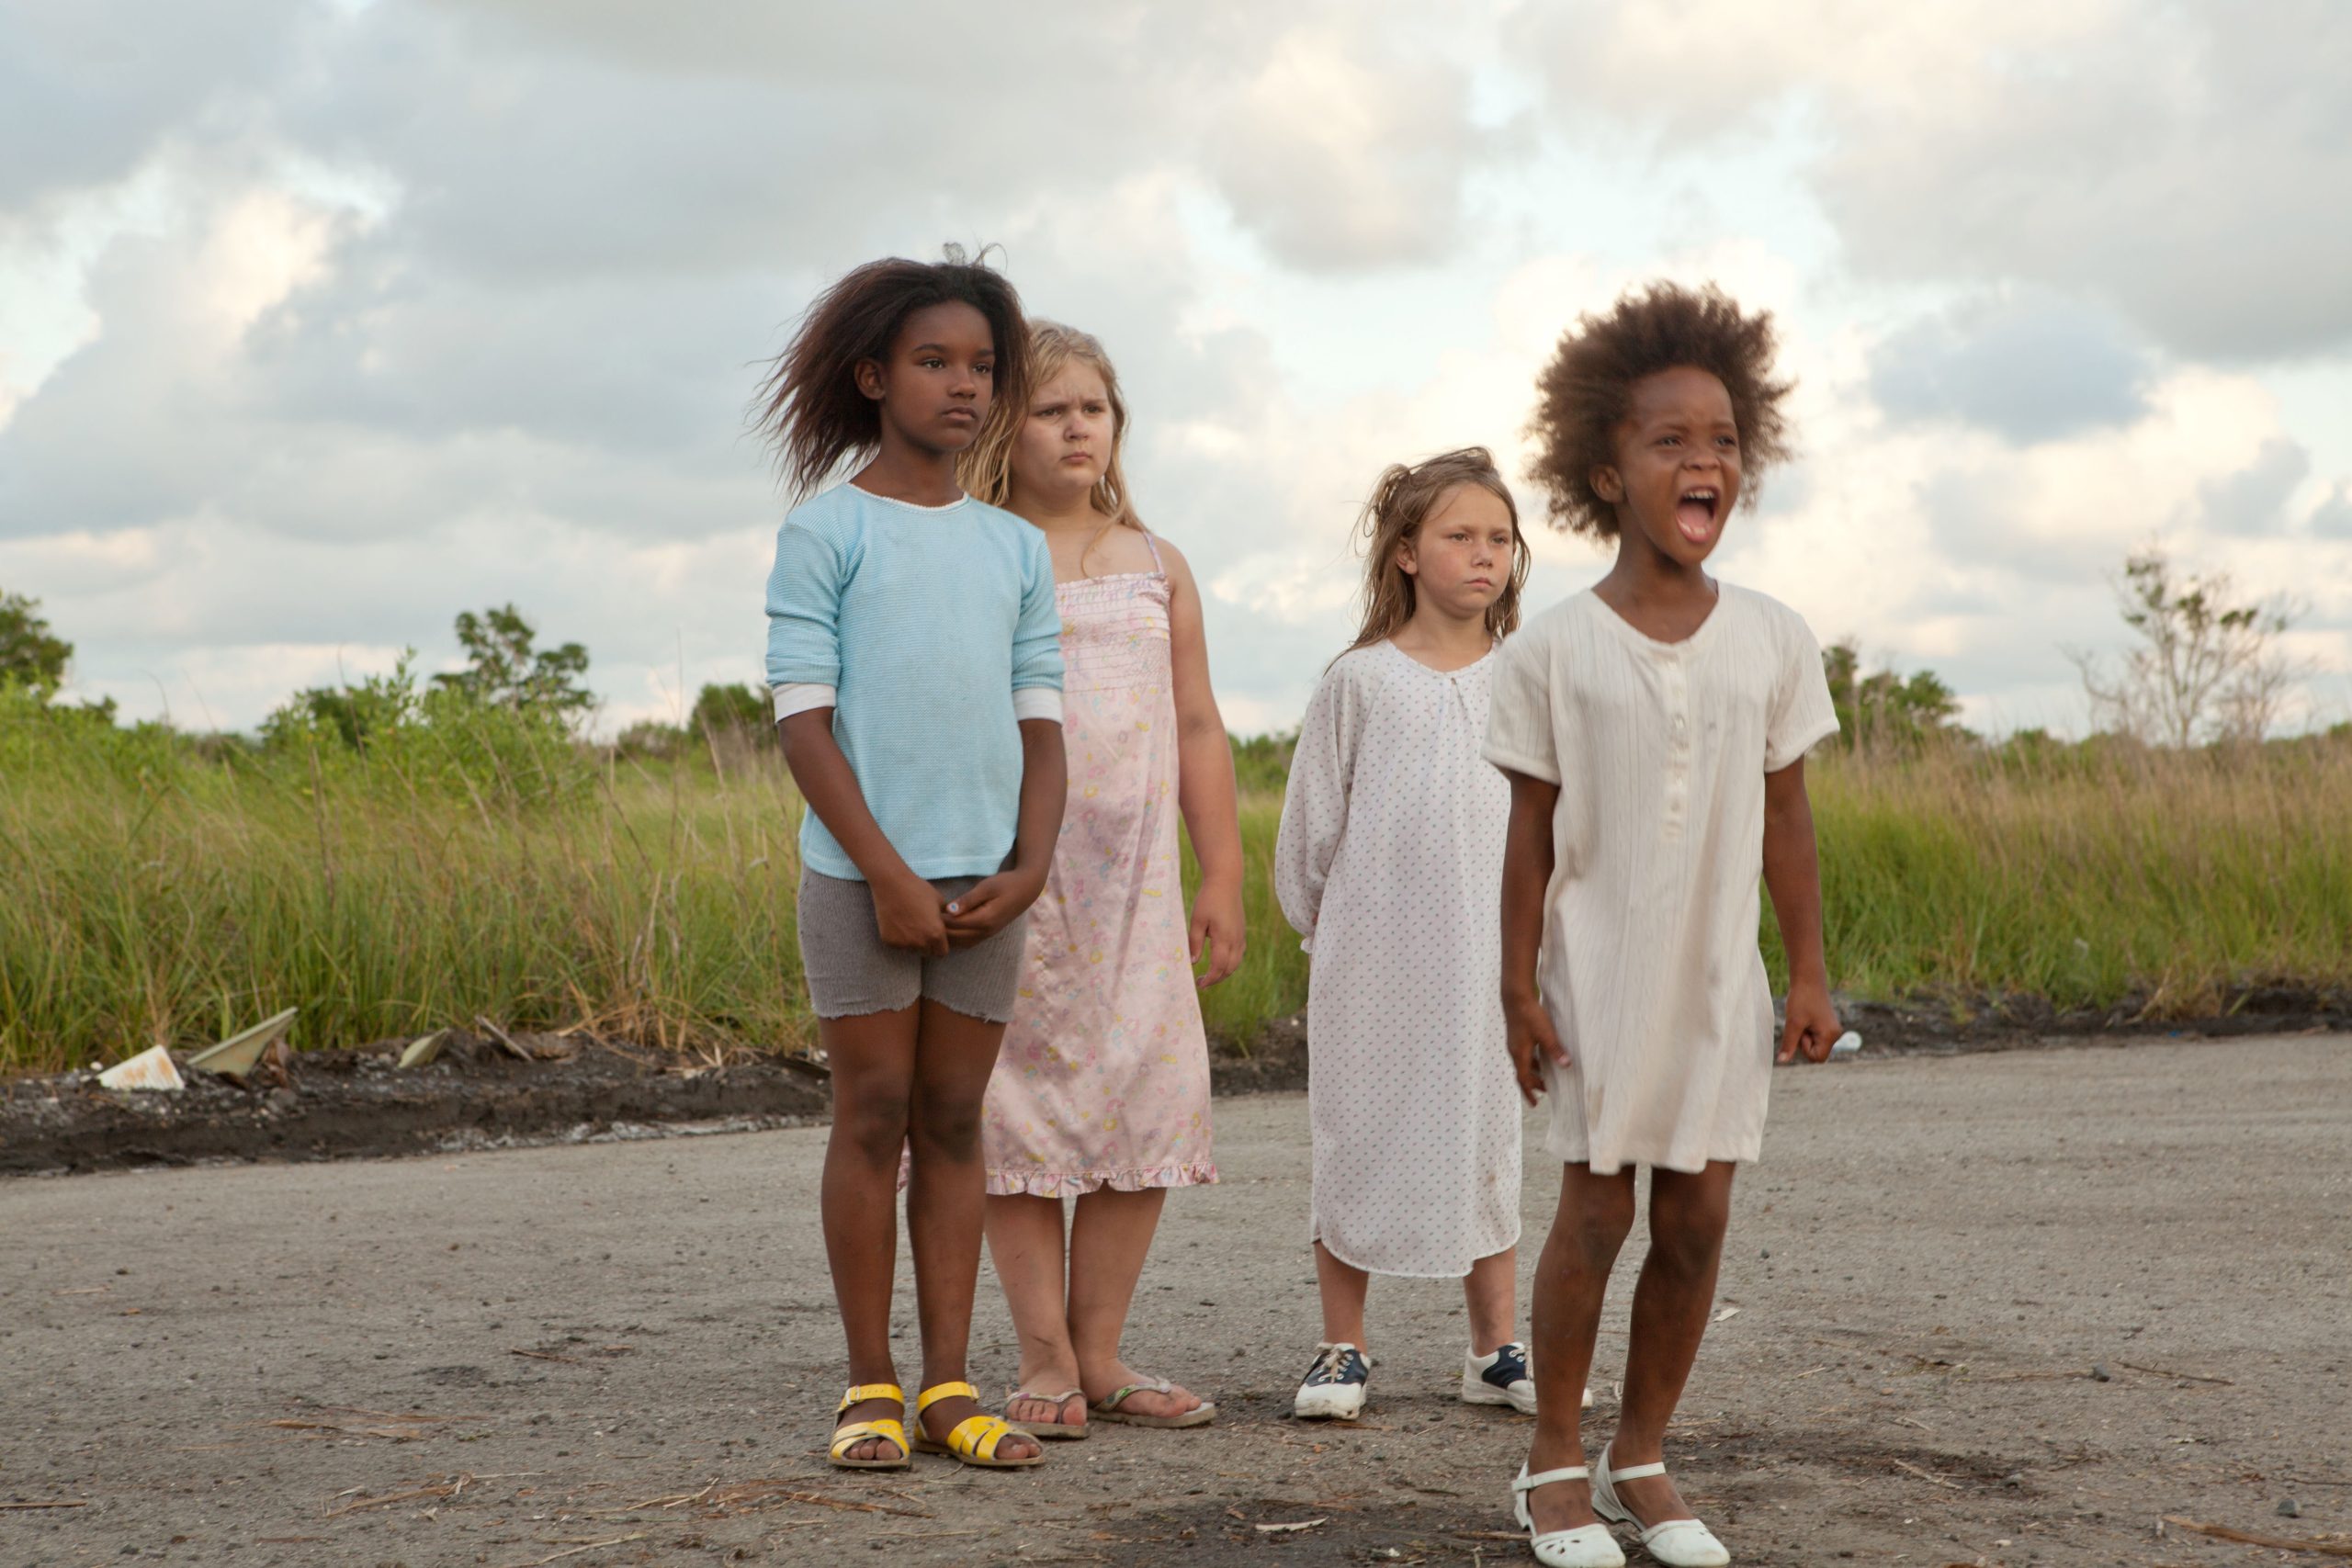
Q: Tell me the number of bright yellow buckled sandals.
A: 2